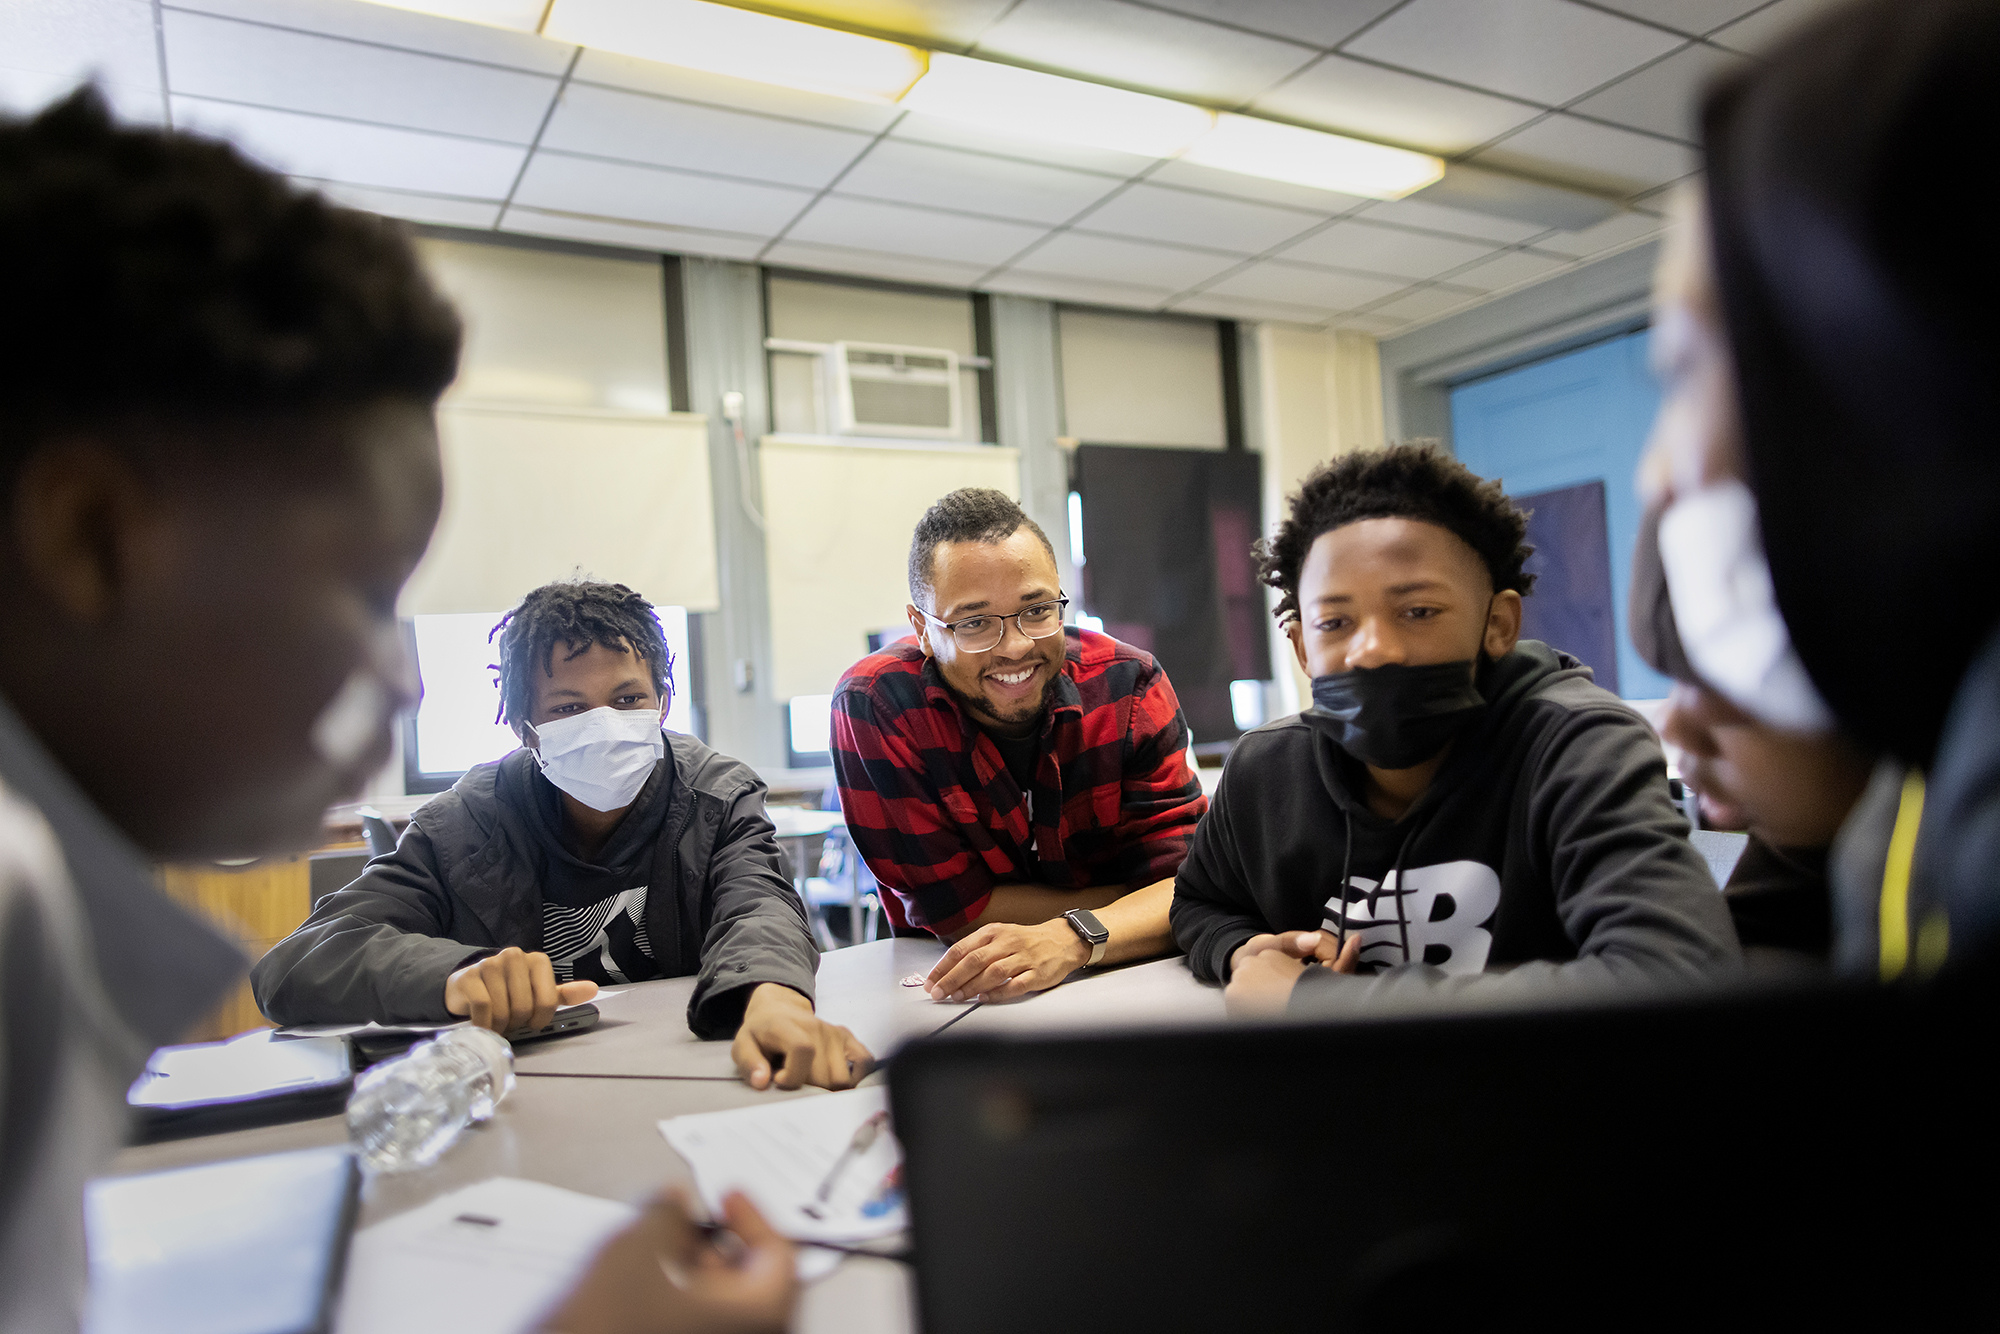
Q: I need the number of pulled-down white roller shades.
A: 2